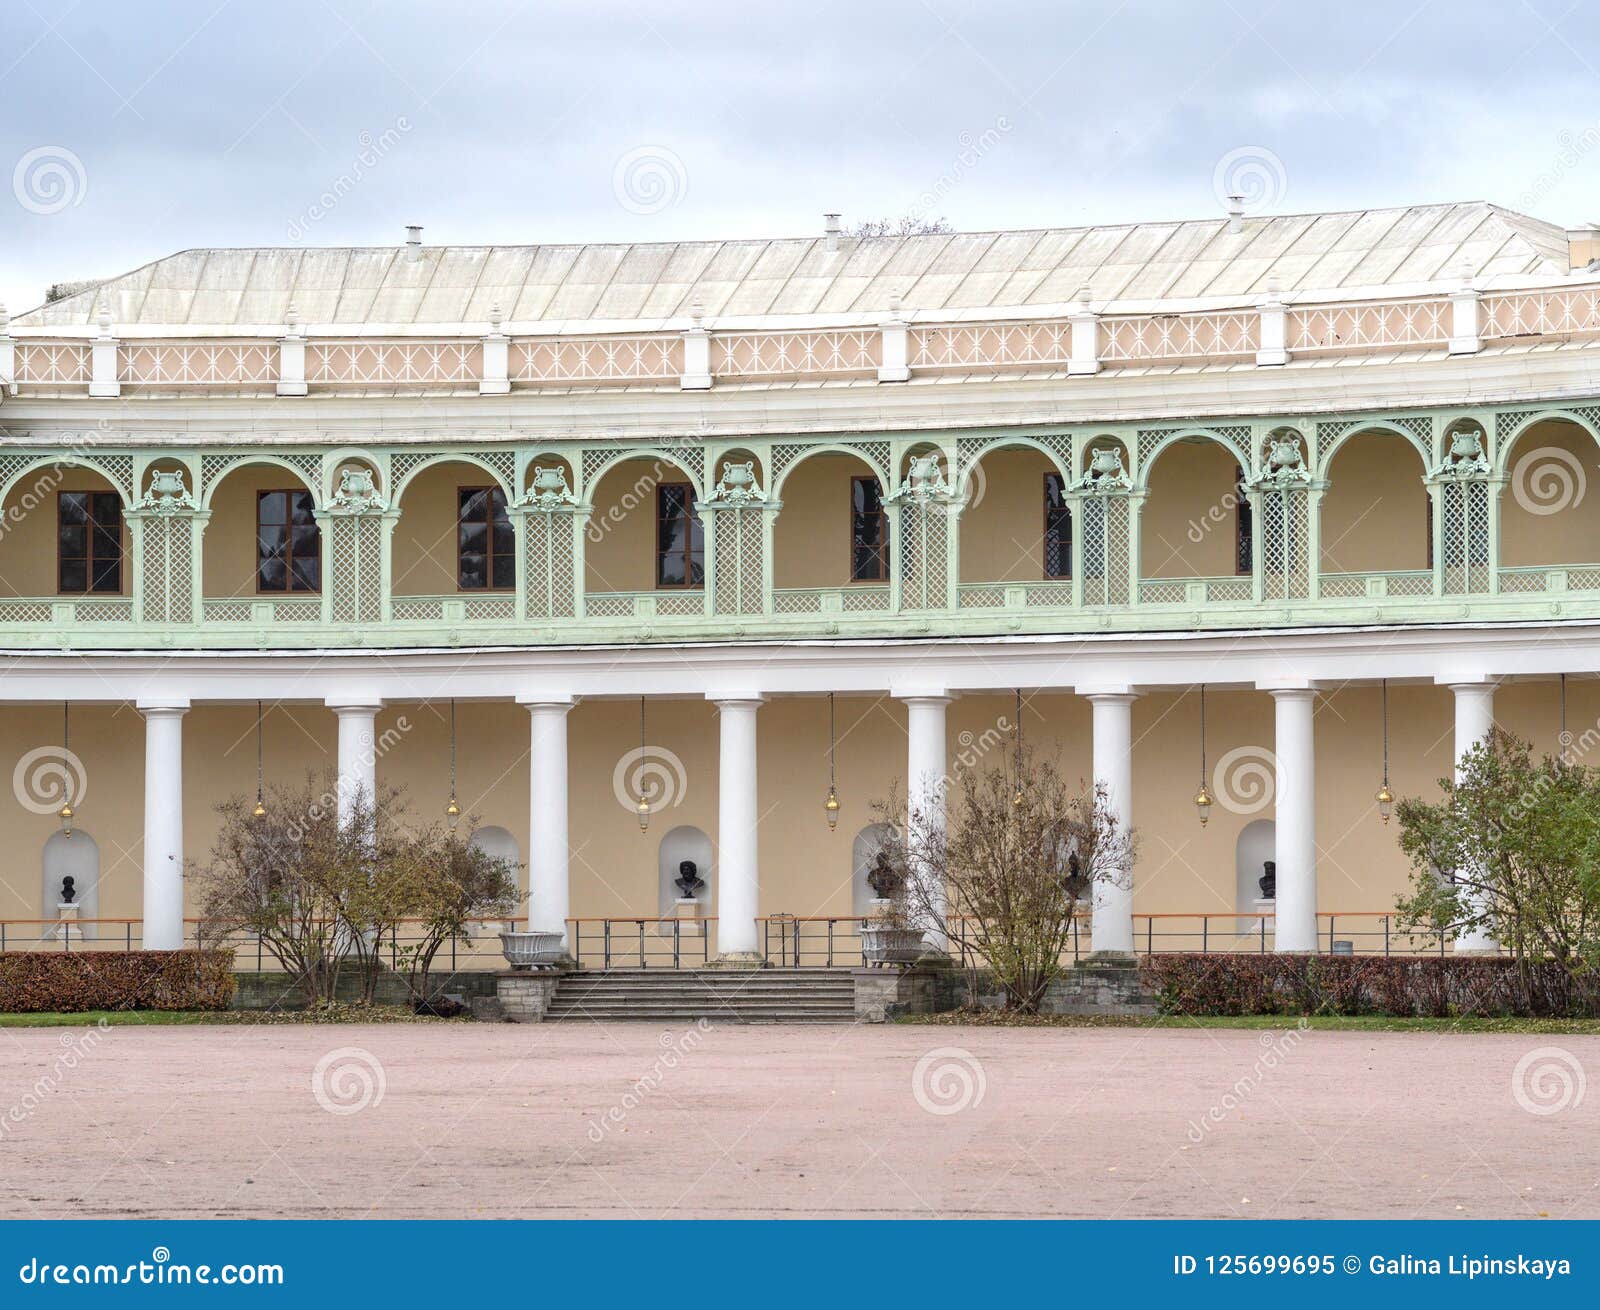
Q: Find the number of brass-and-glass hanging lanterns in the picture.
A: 8